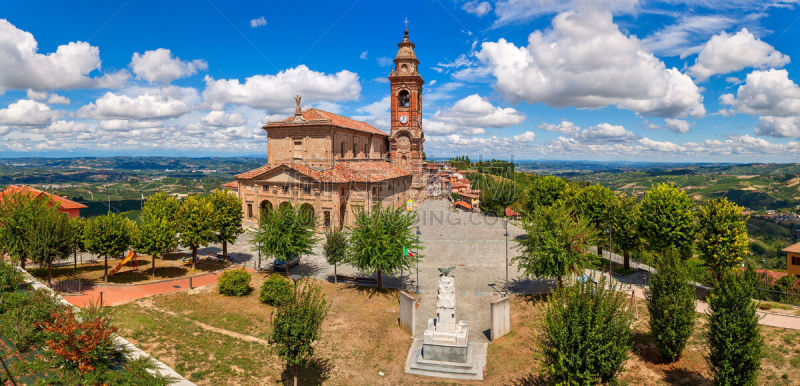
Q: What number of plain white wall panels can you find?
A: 2